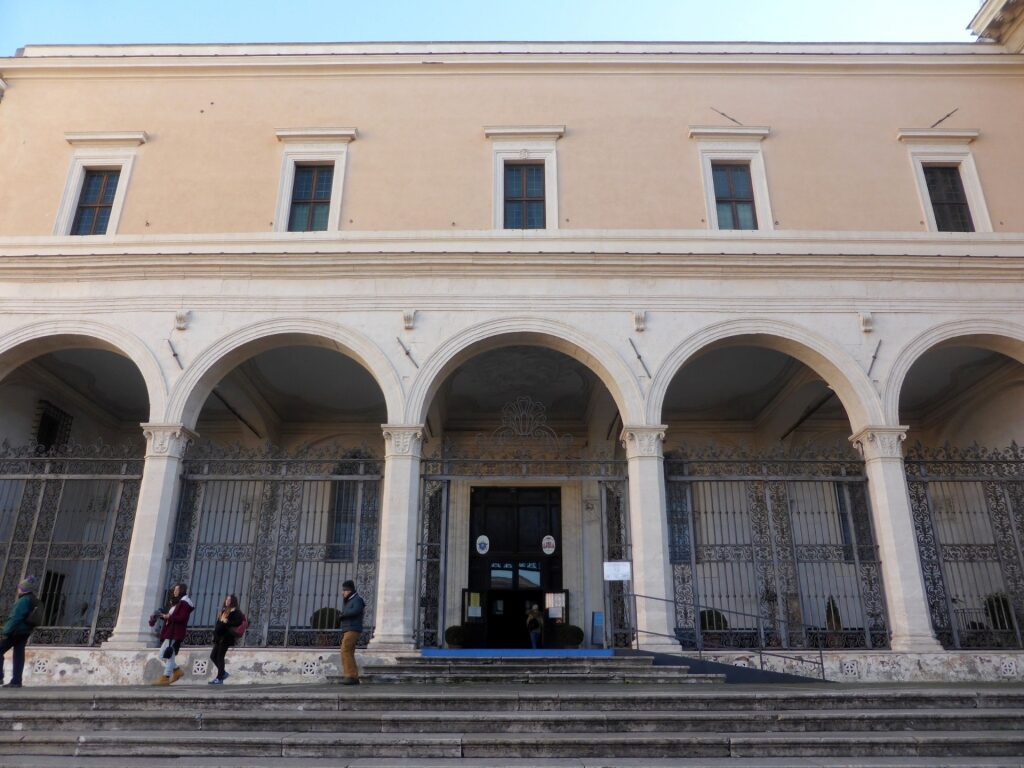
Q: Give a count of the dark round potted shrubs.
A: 4